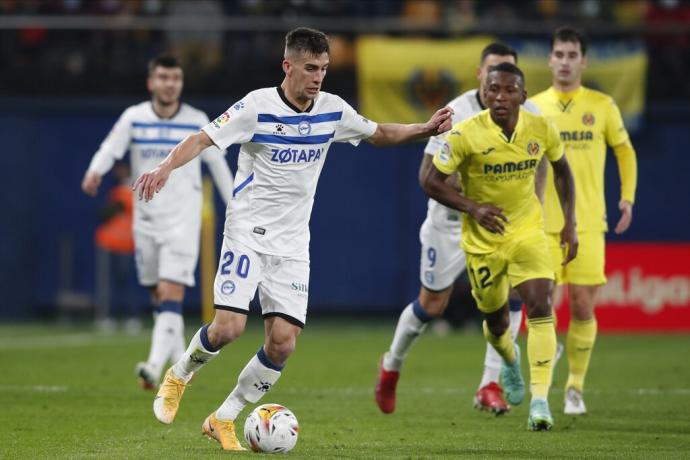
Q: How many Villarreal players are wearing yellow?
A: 2